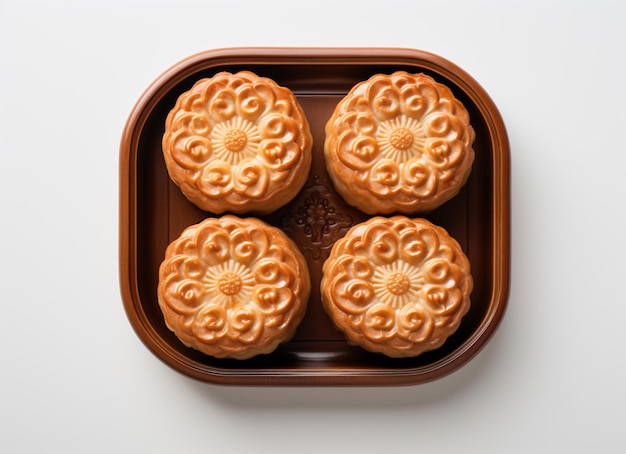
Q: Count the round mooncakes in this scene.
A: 4